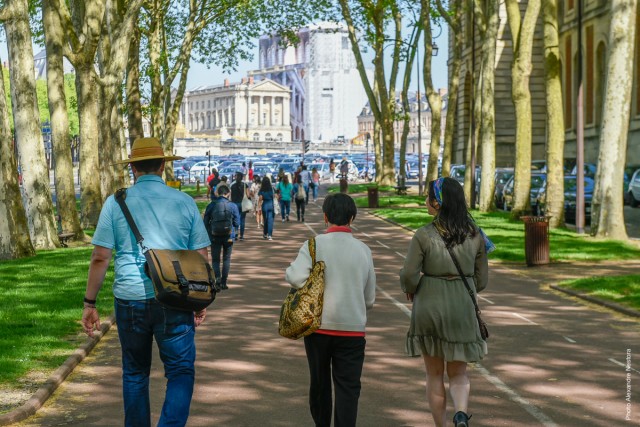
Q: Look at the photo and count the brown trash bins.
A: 3